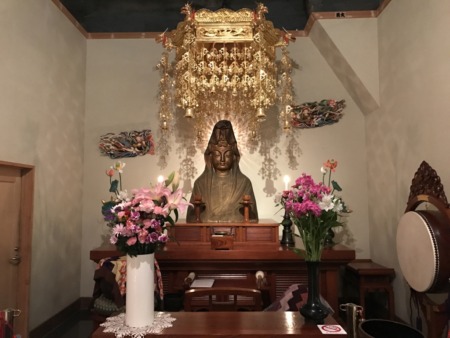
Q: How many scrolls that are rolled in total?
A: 2